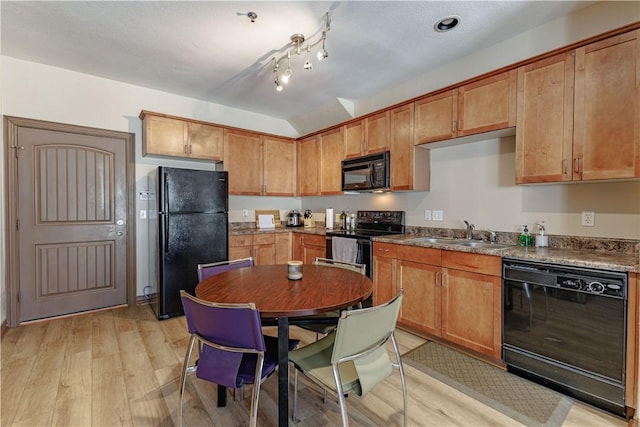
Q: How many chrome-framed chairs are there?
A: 4